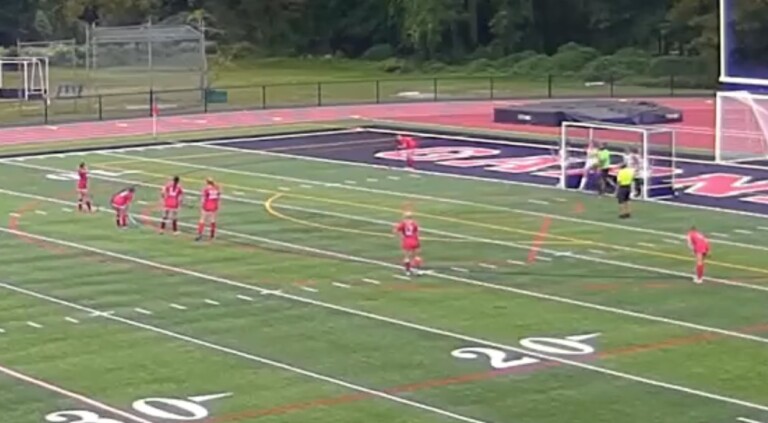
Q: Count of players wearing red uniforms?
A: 7